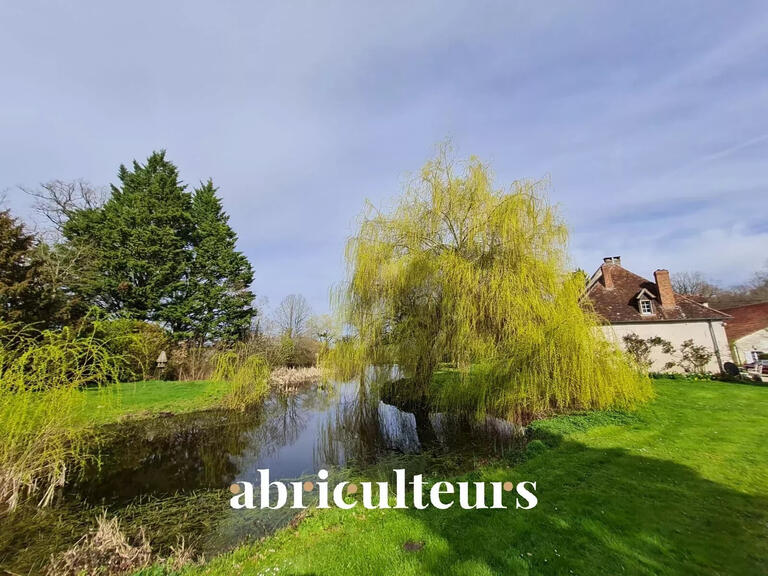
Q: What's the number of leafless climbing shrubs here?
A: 2